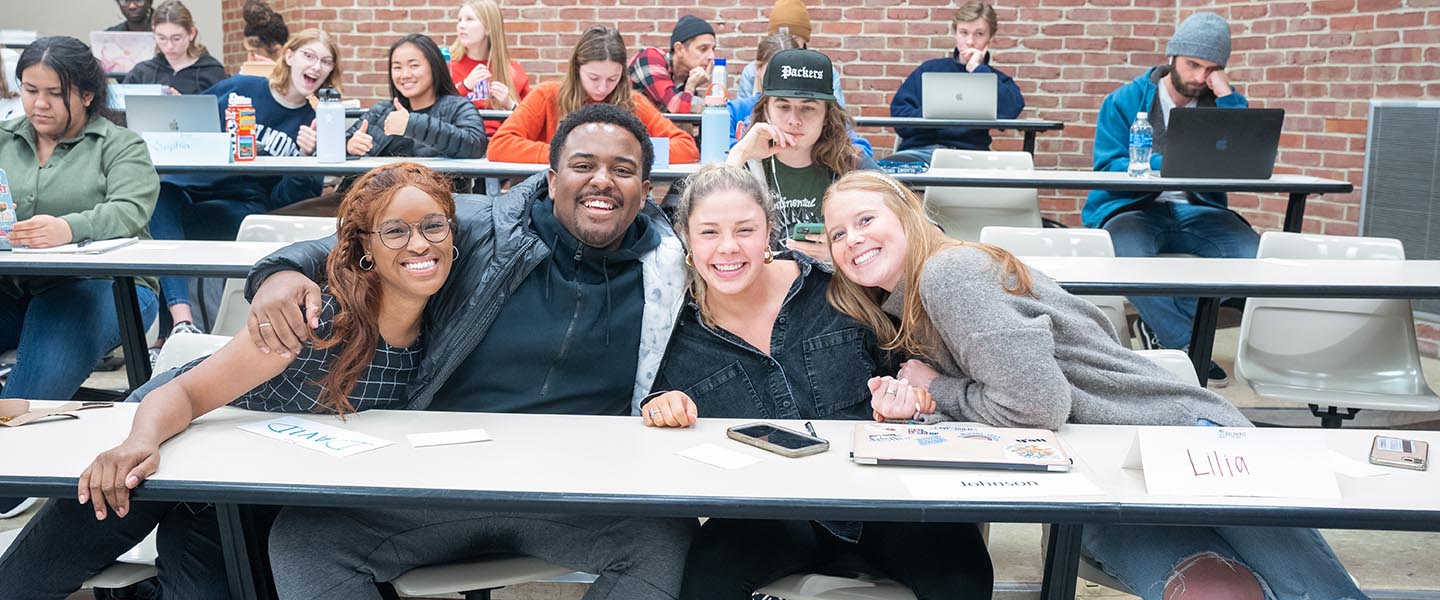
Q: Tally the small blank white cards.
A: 3